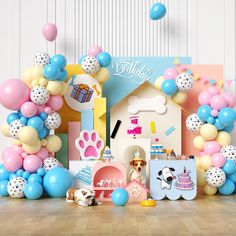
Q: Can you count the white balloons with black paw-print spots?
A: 11